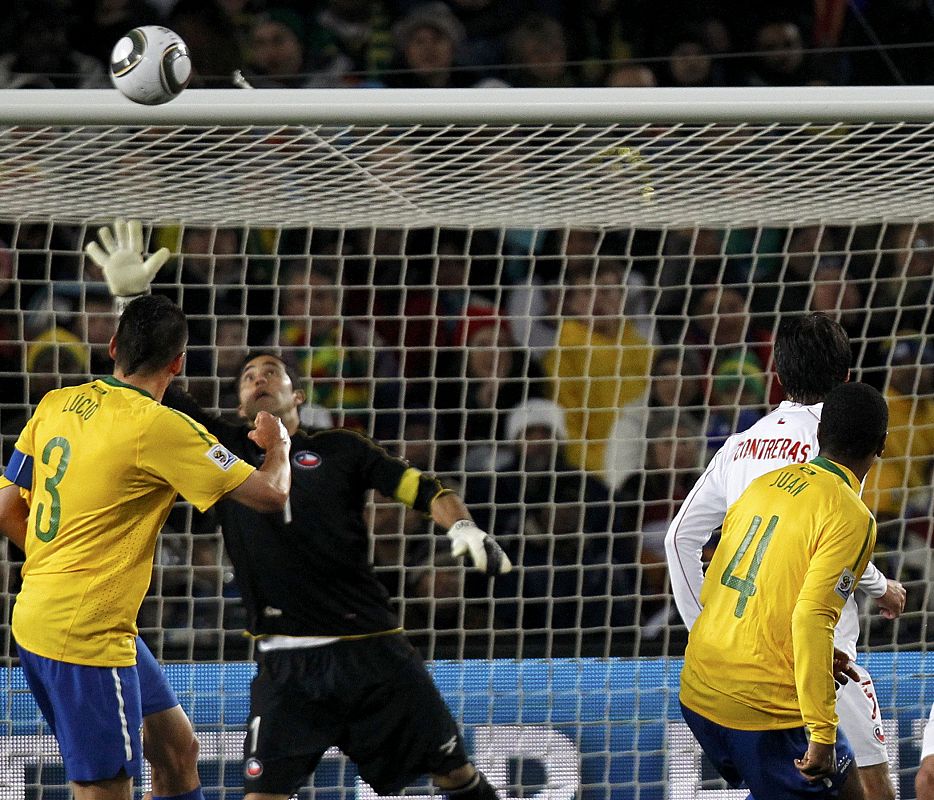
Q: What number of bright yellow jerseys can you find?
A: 2